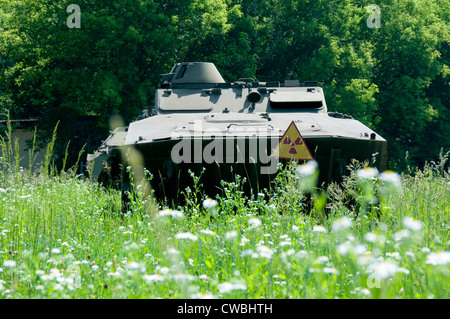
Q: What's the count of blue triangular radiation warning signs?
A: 0